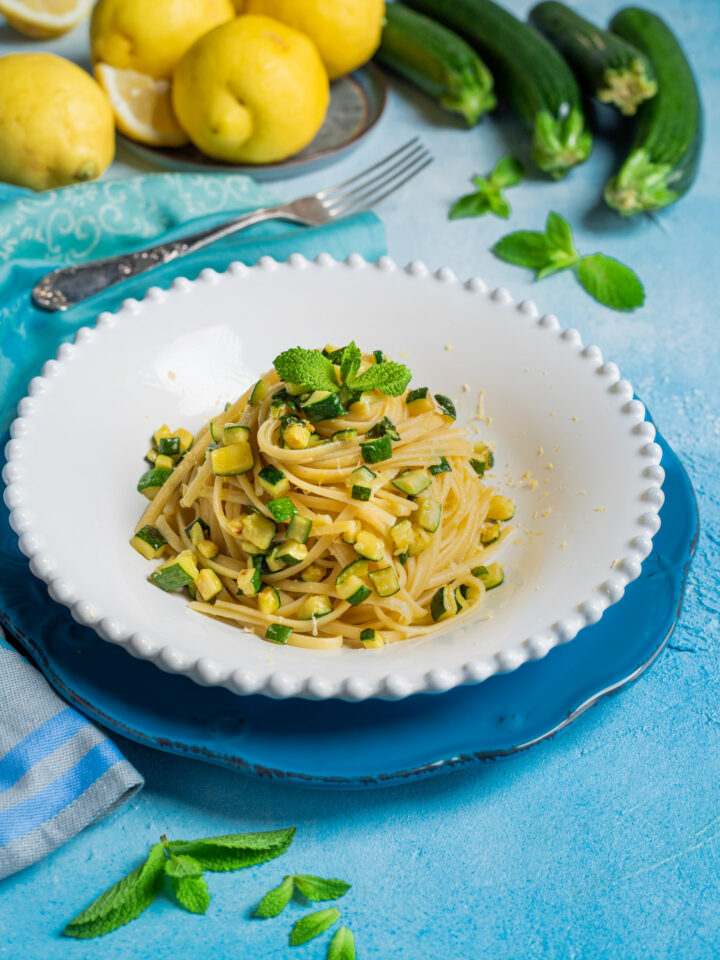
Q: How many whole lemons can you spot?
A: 4